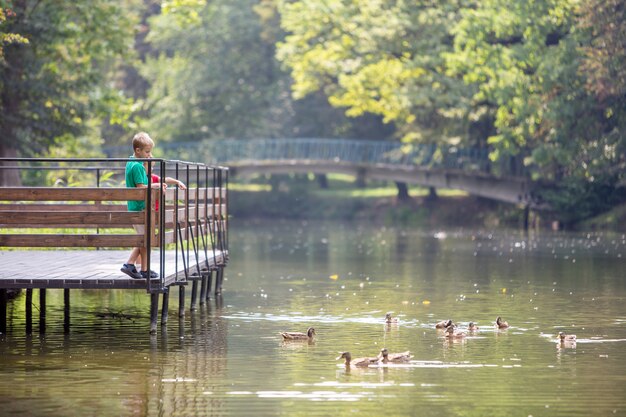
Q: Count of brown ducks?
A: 9